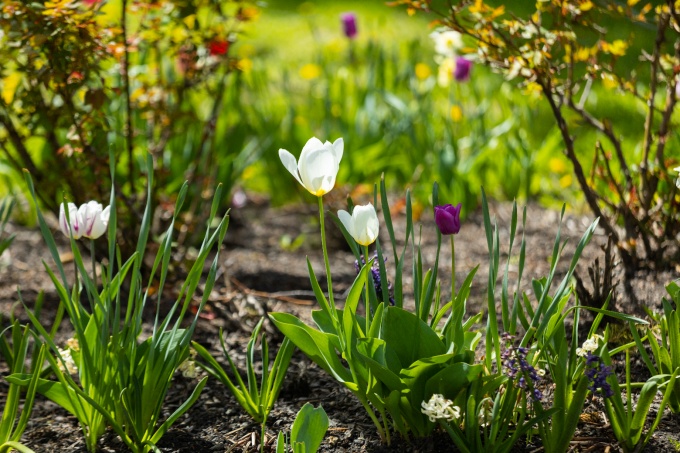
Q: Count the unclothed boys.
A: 0